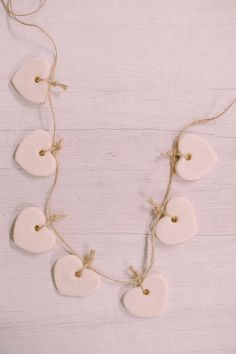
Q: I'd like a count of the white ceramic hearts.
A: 7